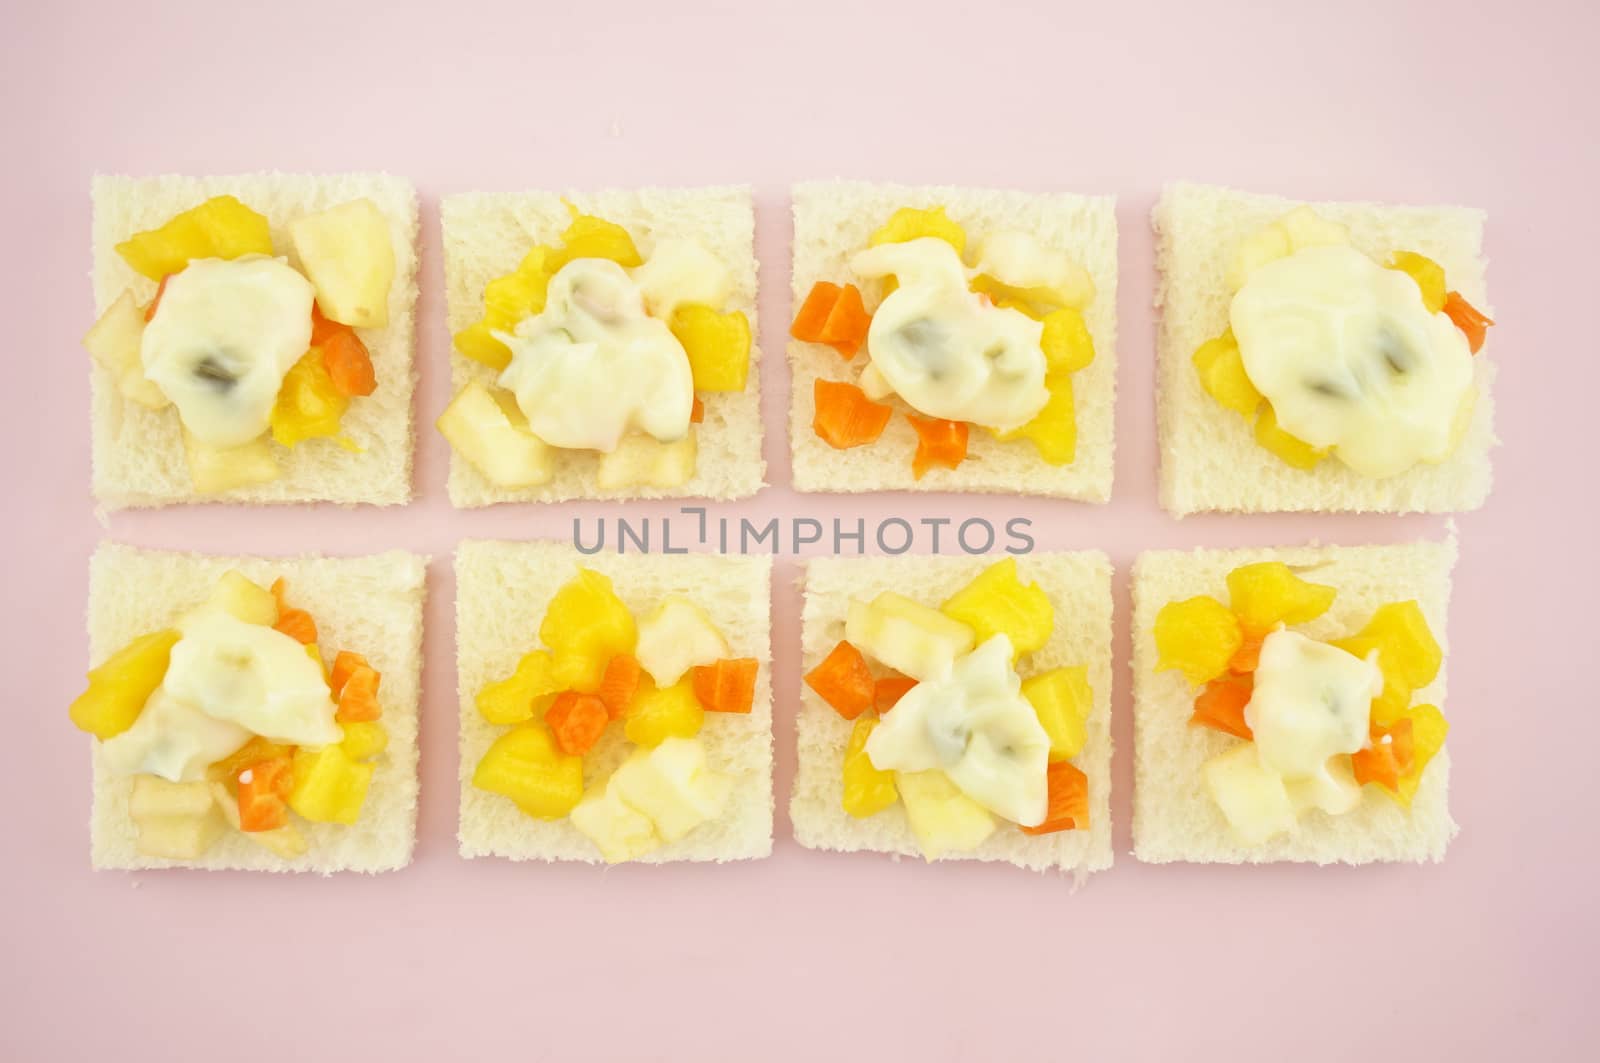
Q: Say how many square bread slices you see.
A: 8